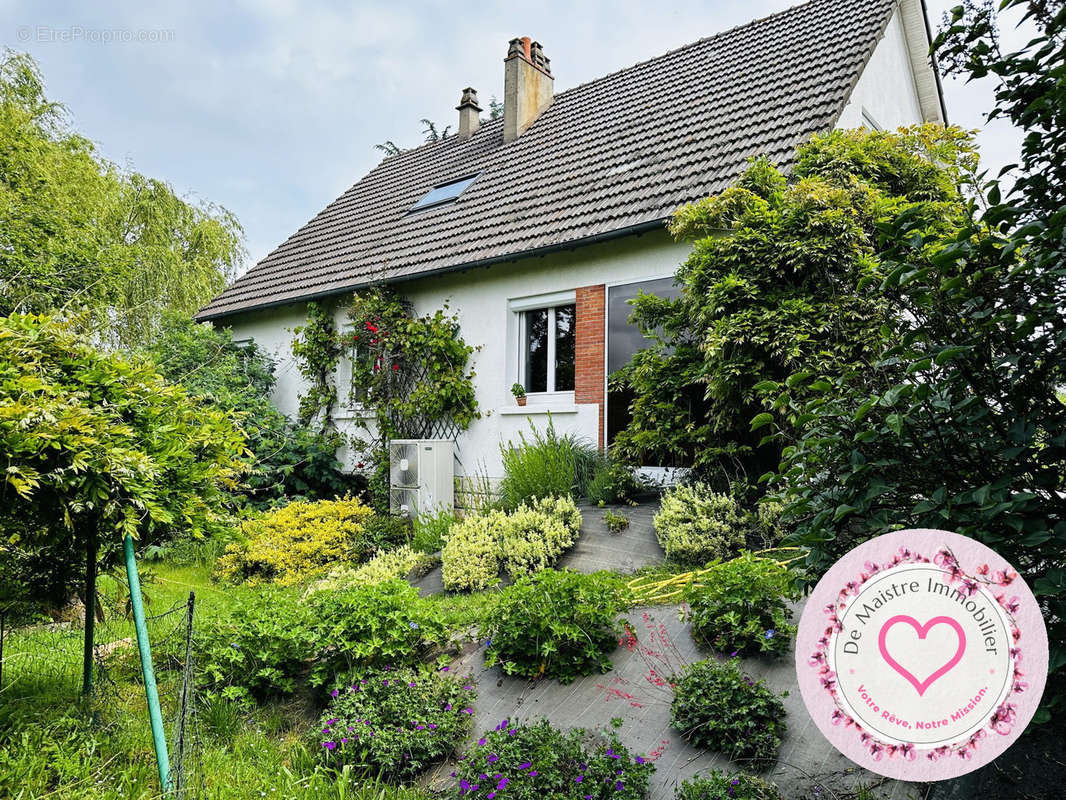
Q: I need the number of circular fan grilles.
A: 2